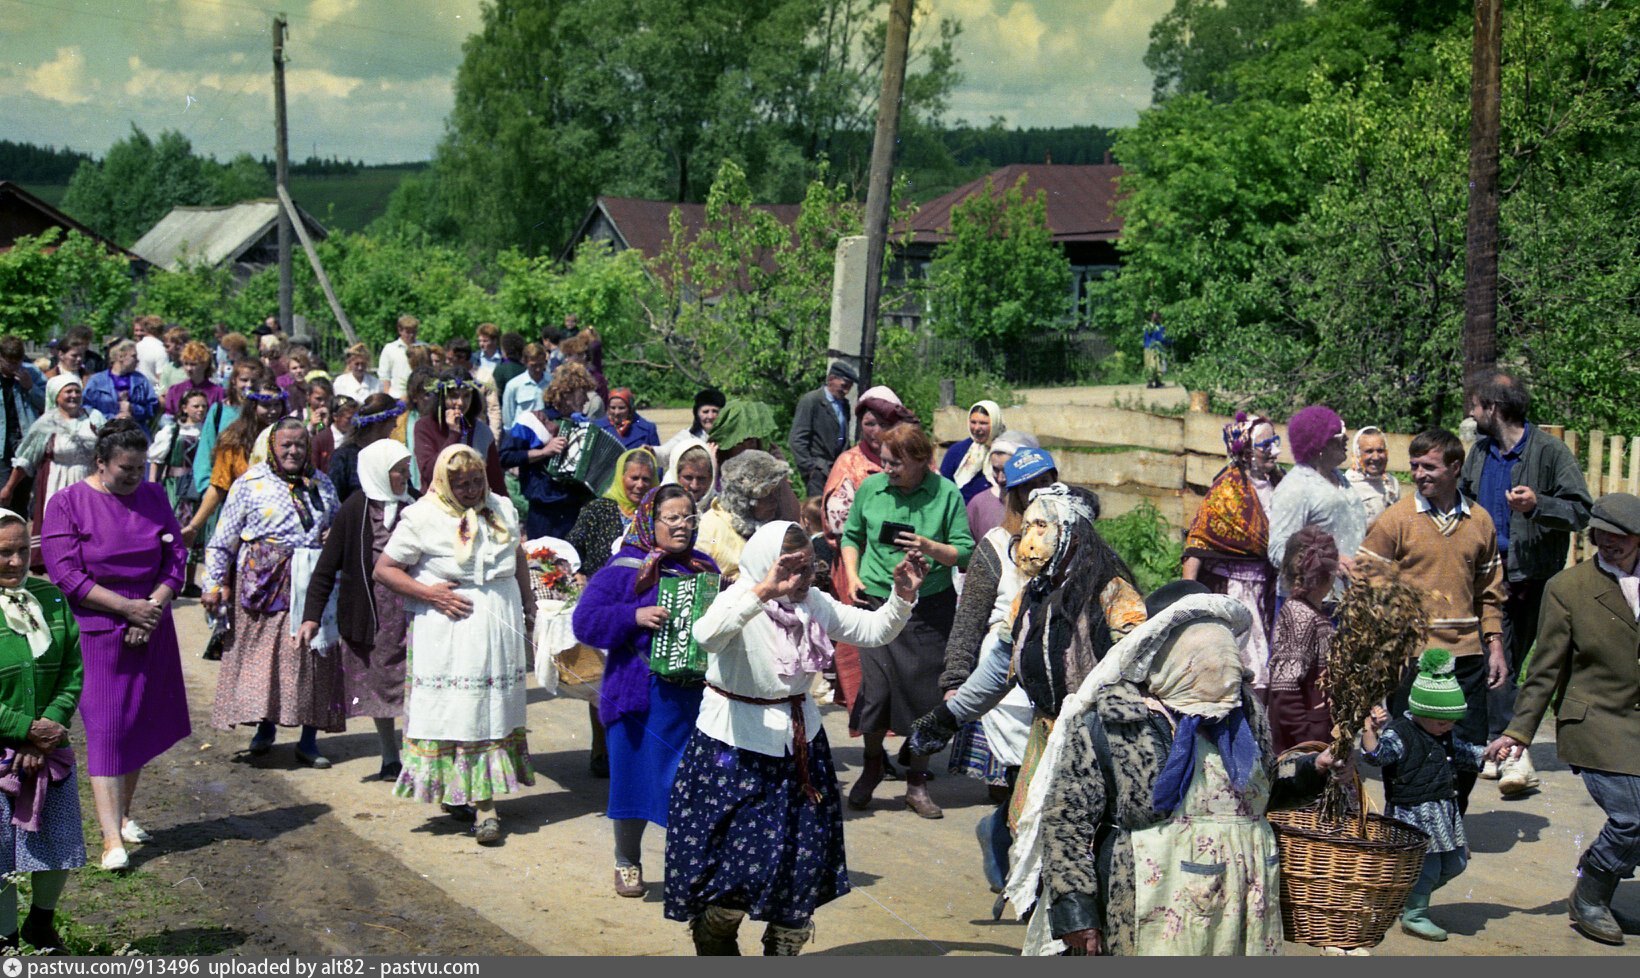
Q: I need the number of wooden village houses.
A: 4